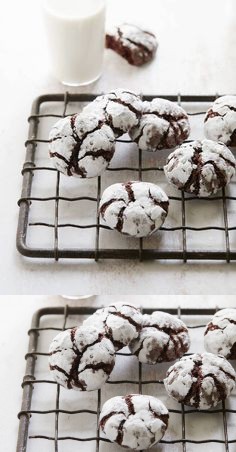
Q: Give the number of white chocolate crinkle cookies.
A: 13